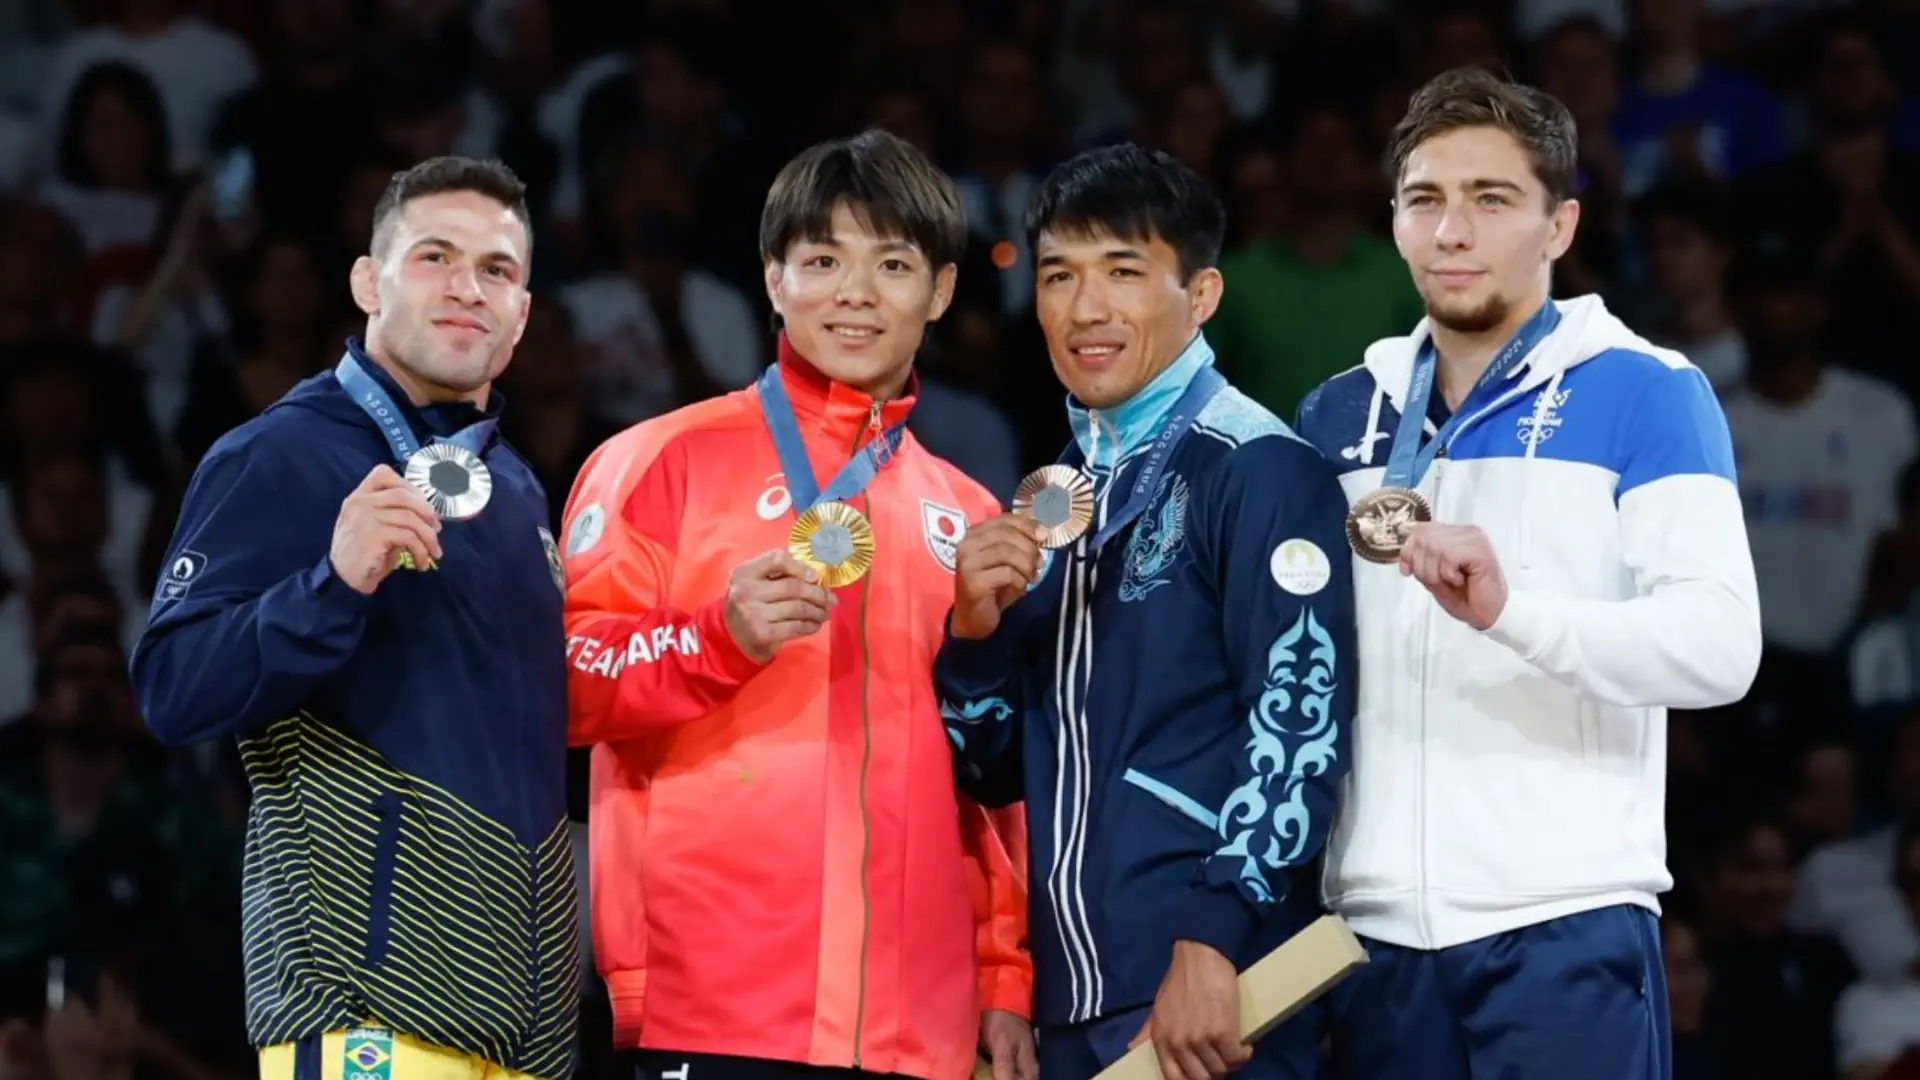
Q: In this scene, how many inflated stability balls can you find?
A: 0